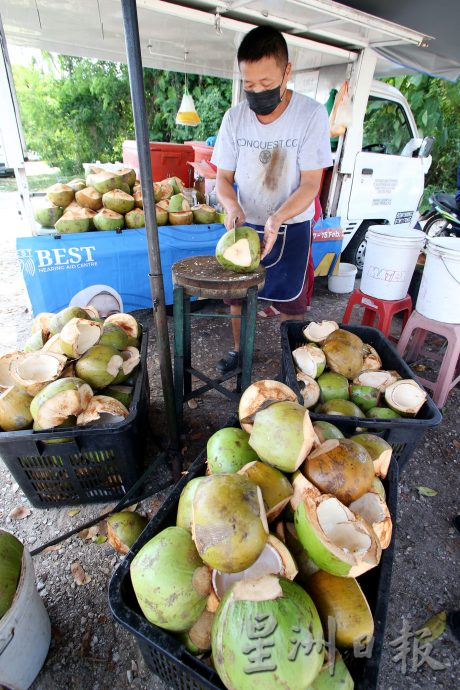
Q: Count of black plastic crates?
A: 3